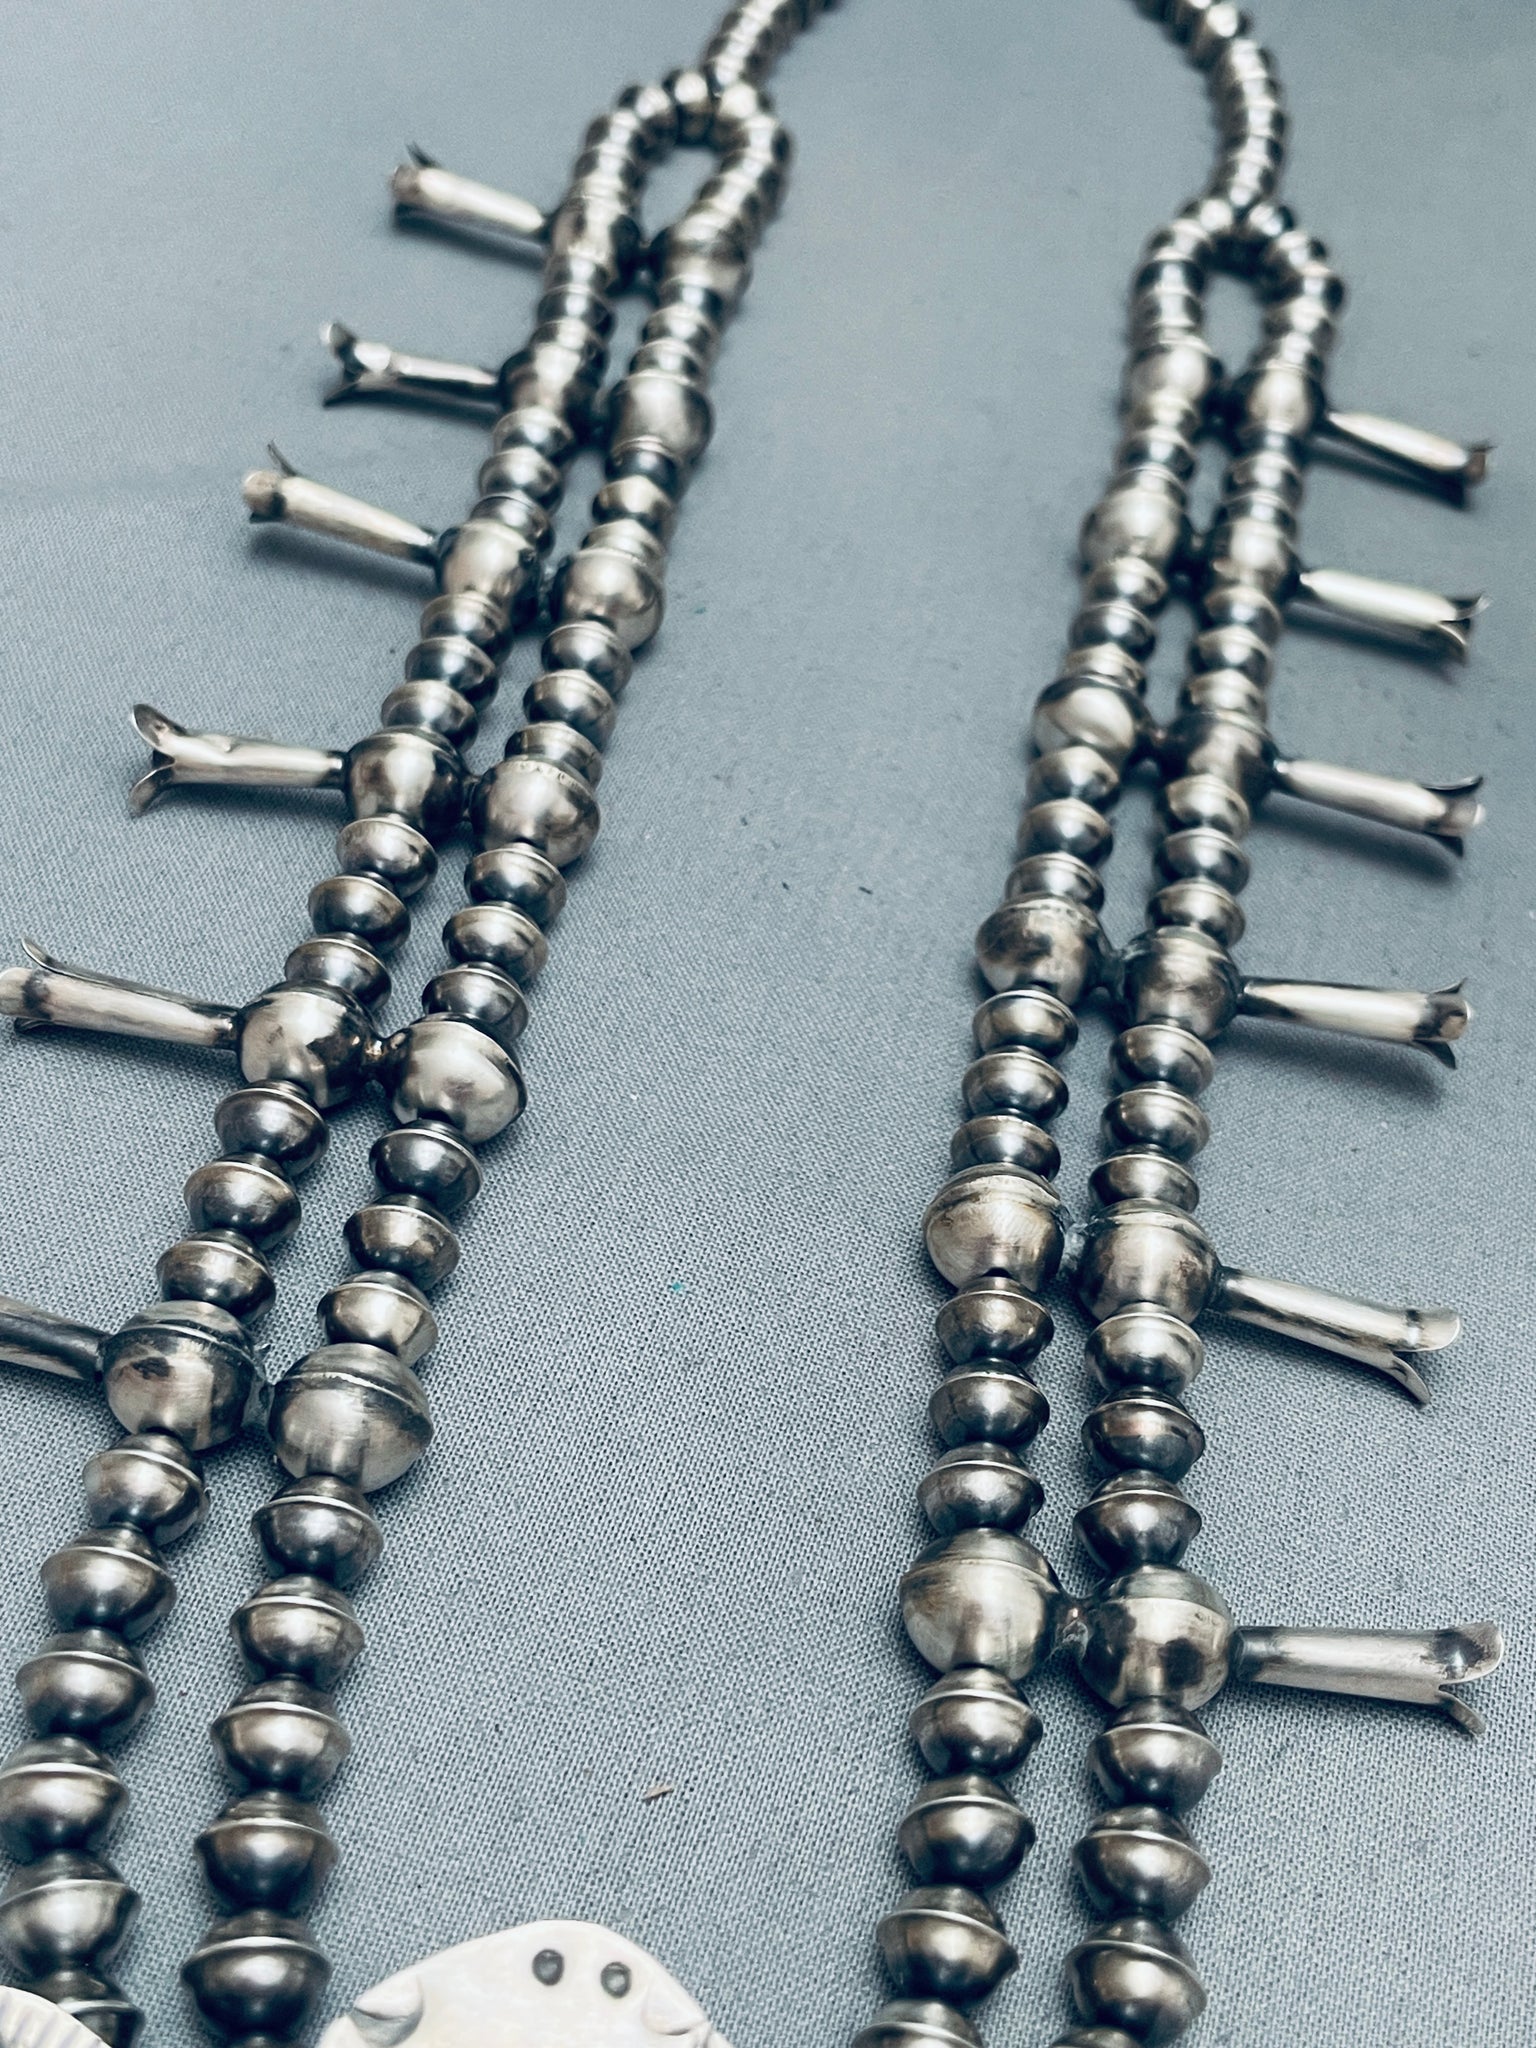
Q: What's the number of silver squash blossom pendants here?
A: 12